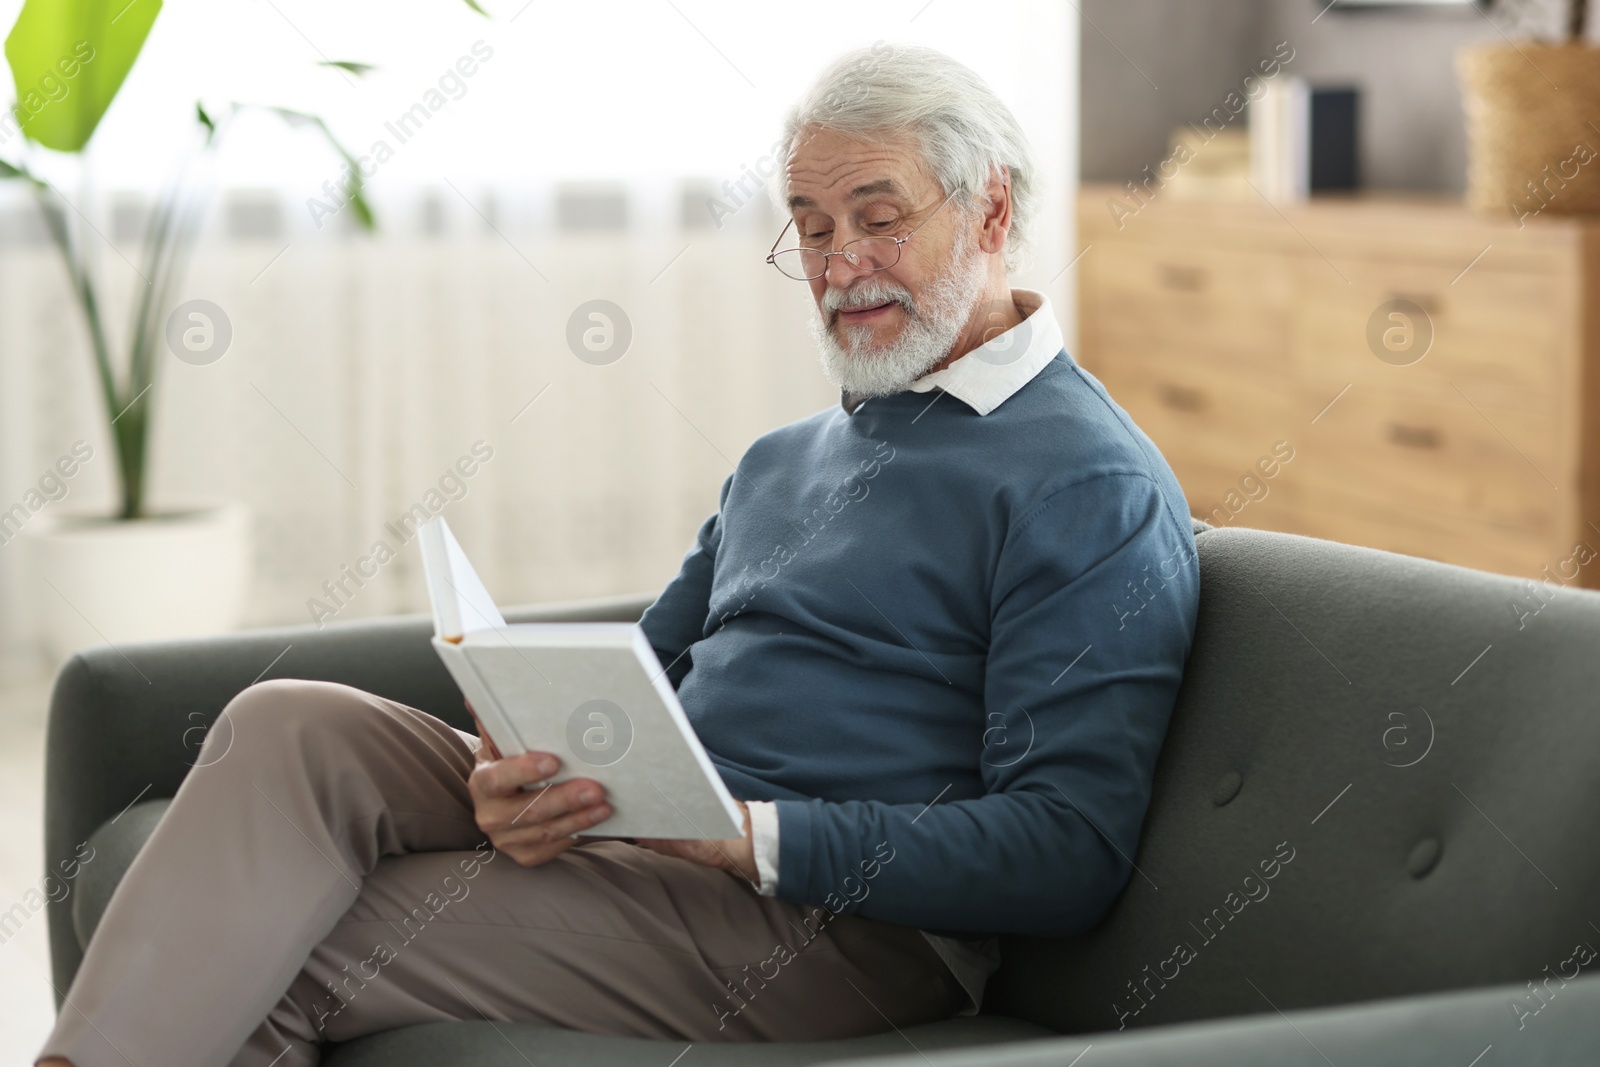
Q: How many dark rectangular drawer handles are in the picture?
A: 4